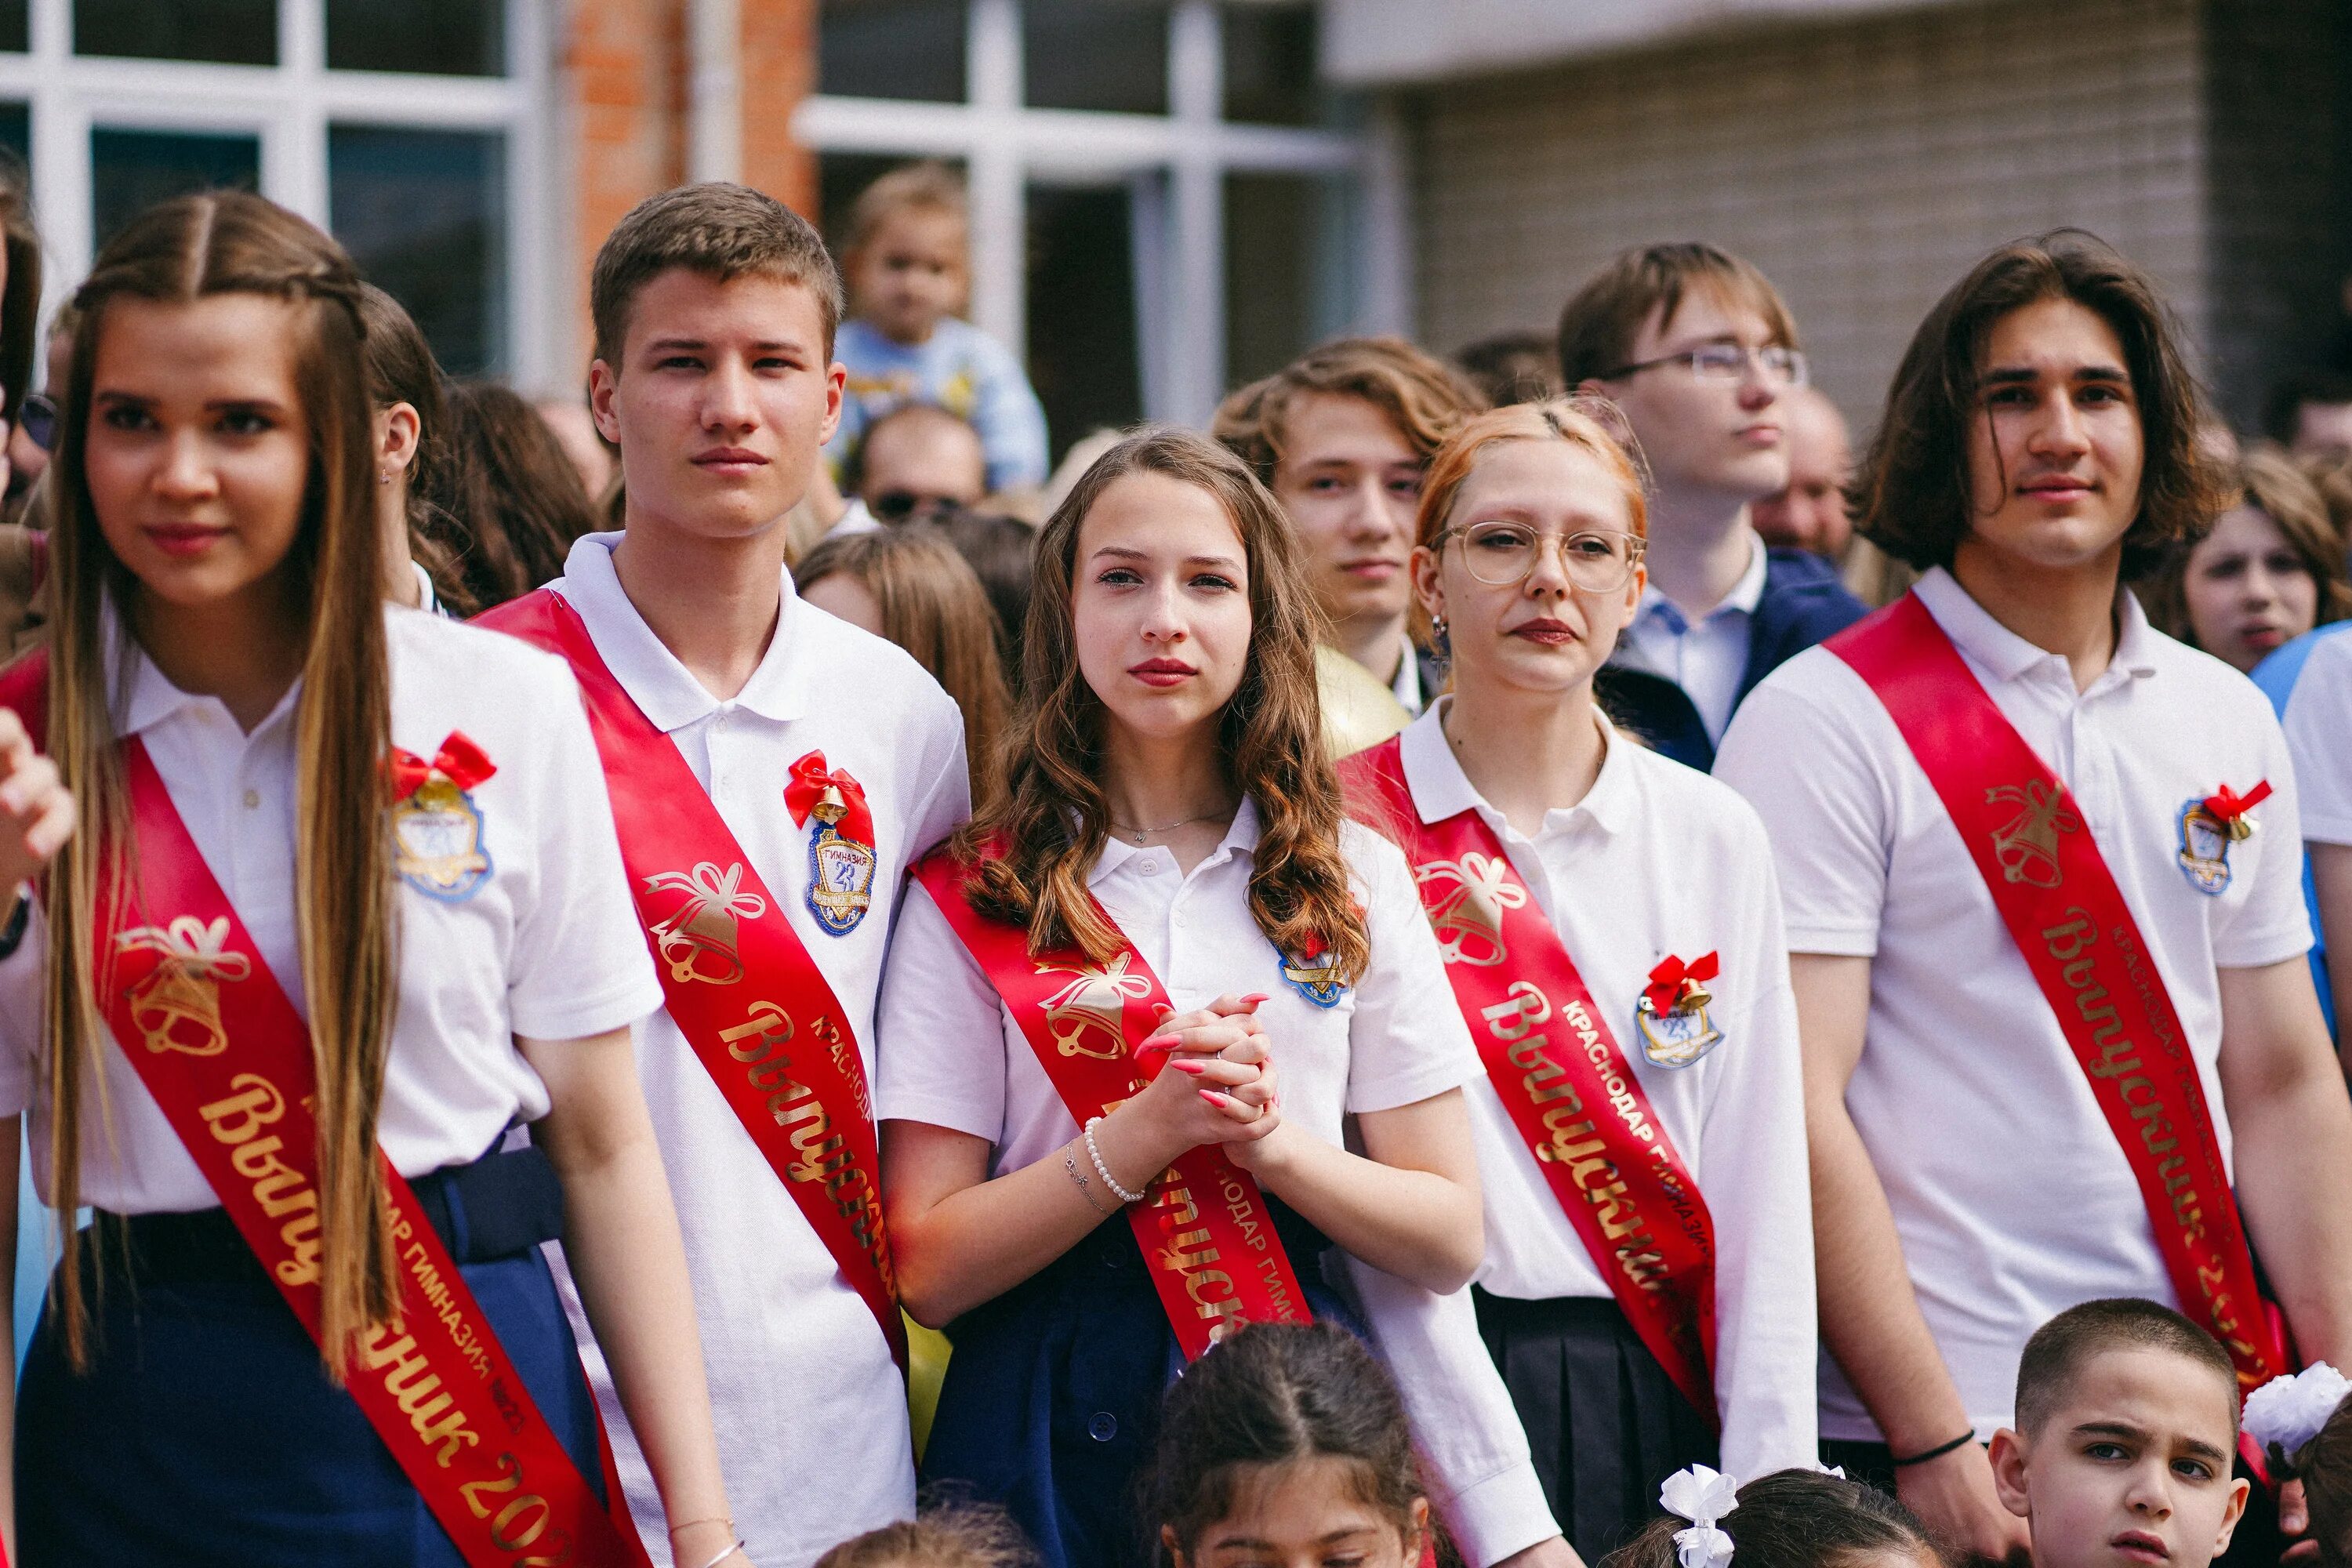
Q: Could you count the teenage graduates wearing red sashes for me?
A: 5